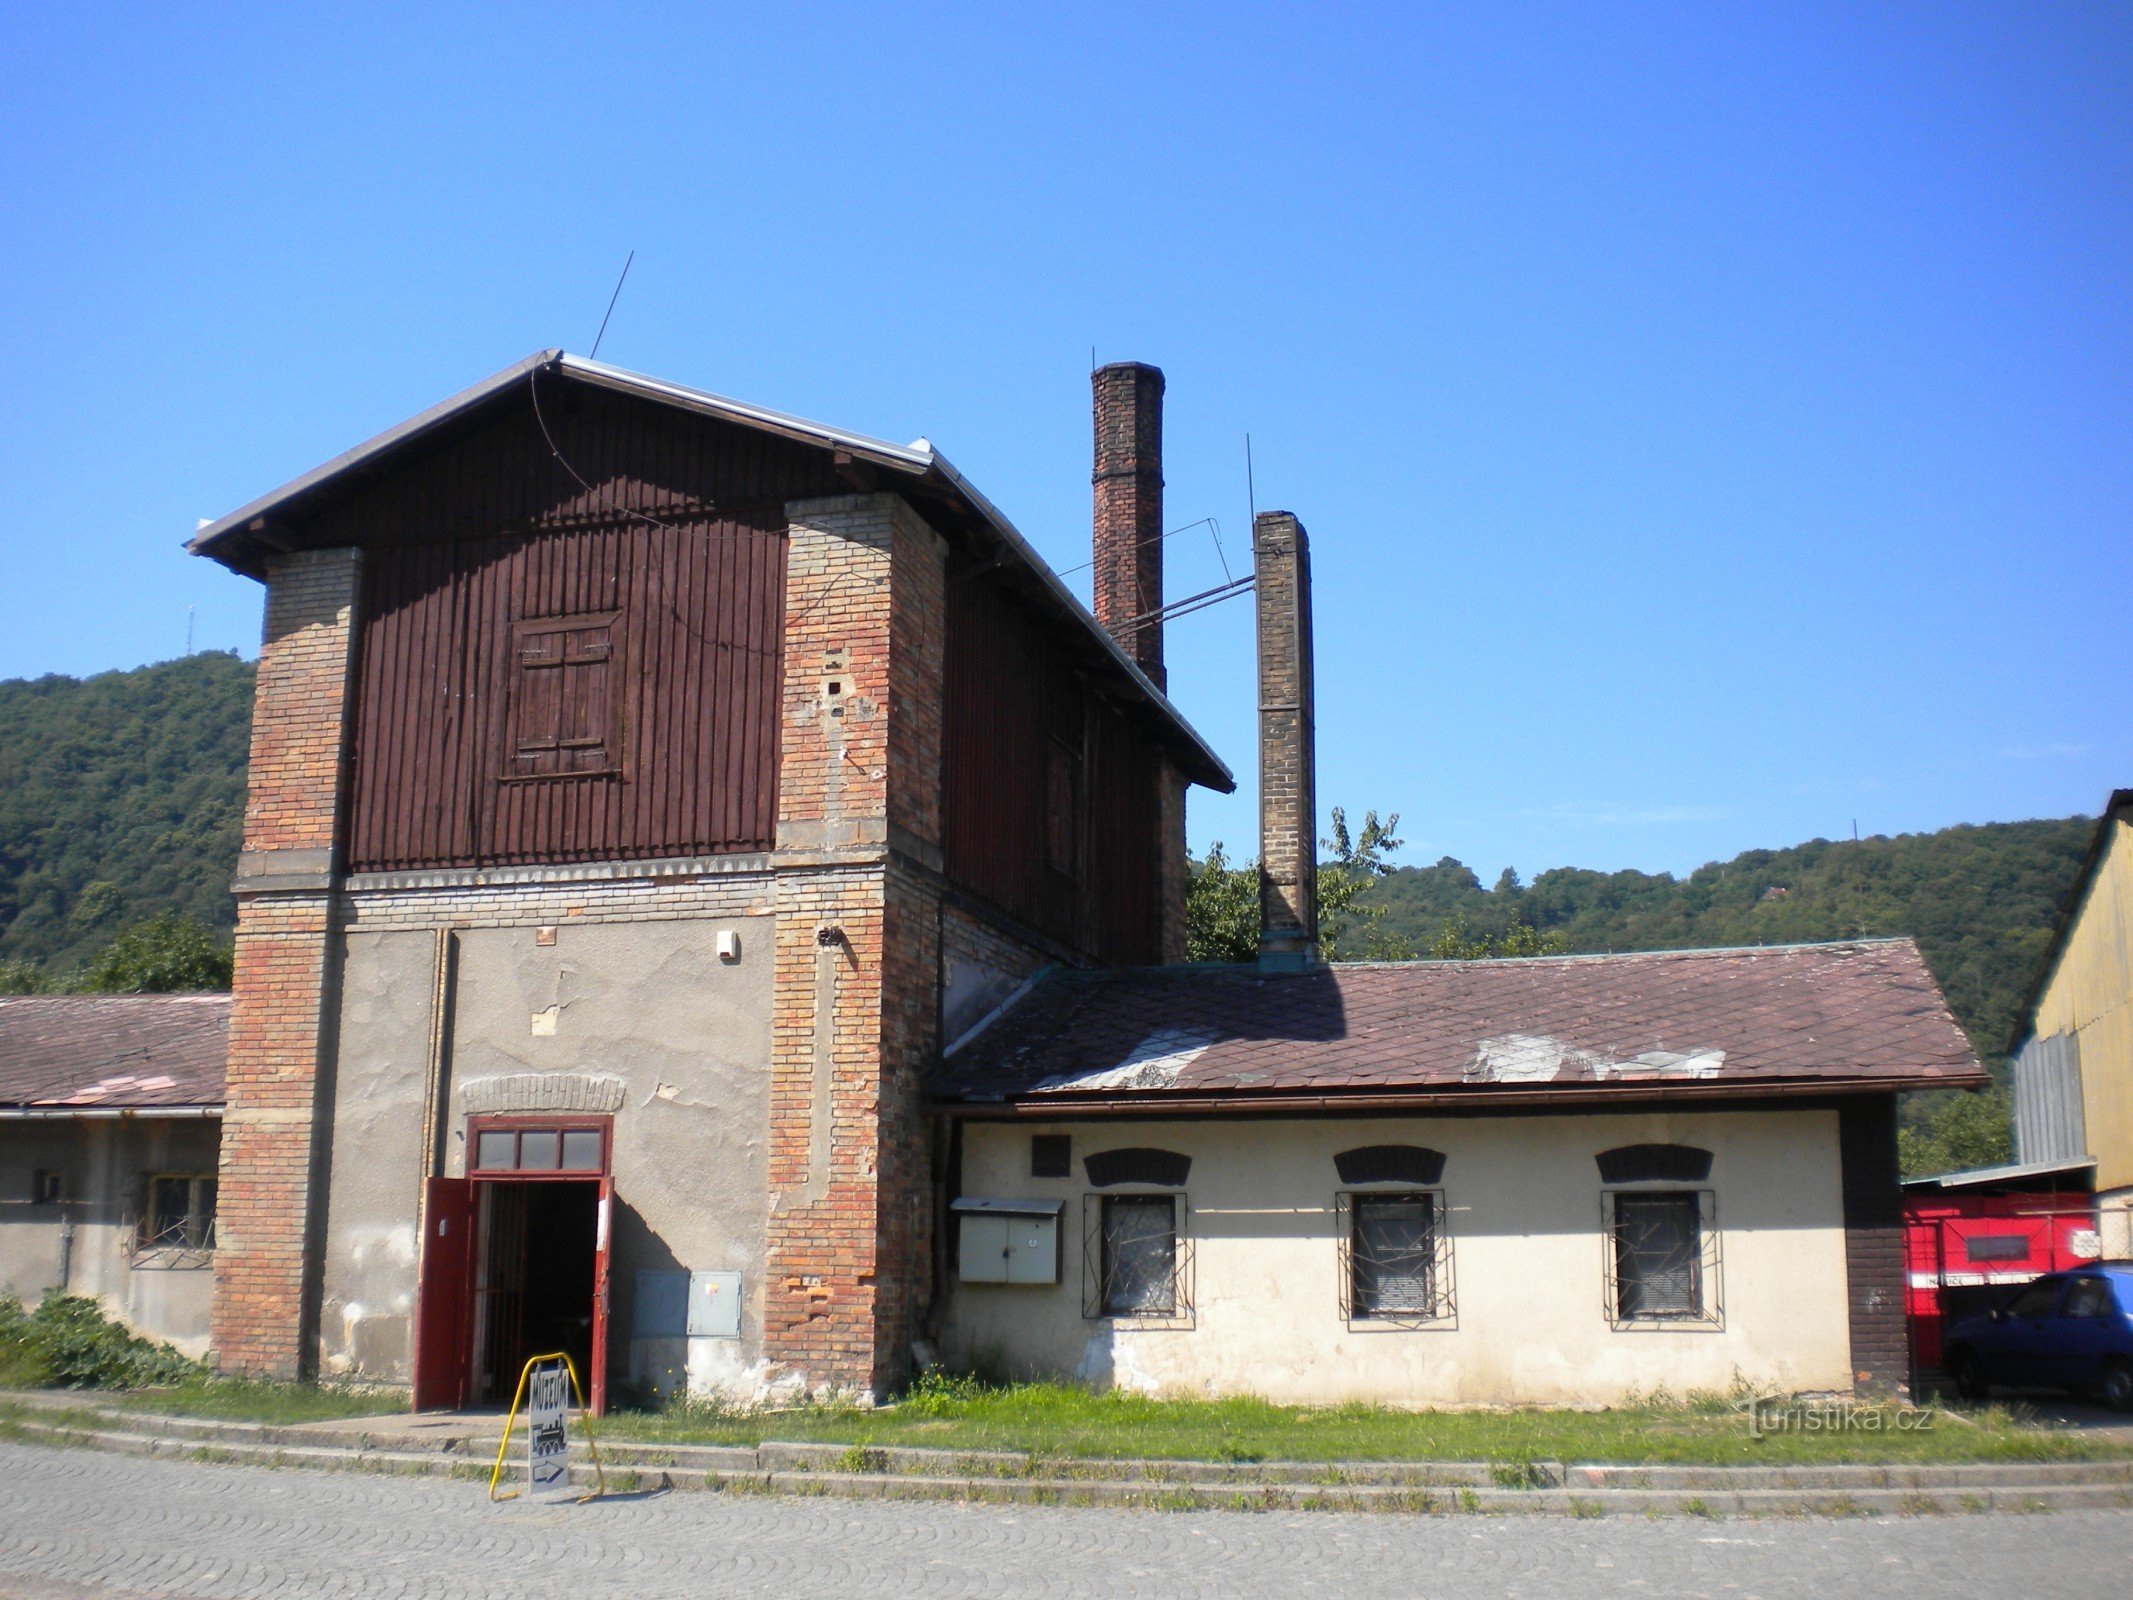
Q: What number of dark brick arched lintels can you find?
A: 3